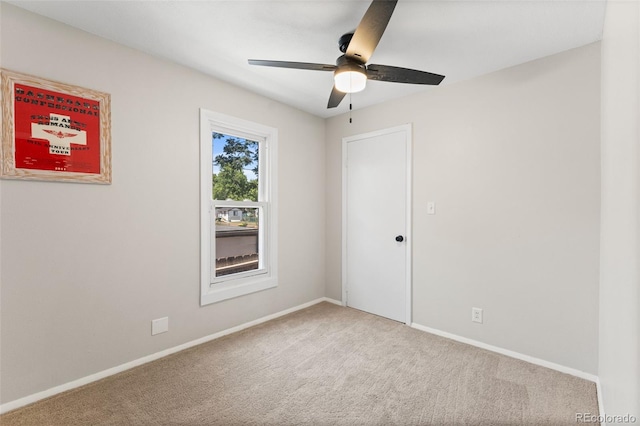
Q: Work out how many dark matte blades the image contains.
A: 4